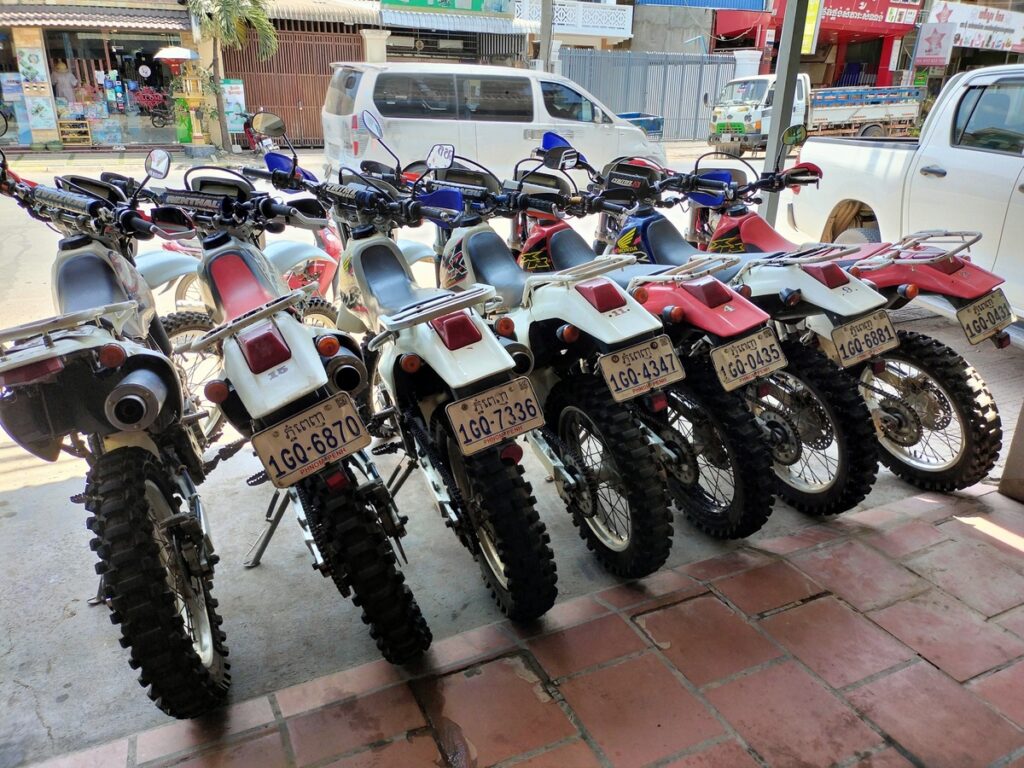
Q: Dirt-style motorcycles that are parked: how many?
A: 7